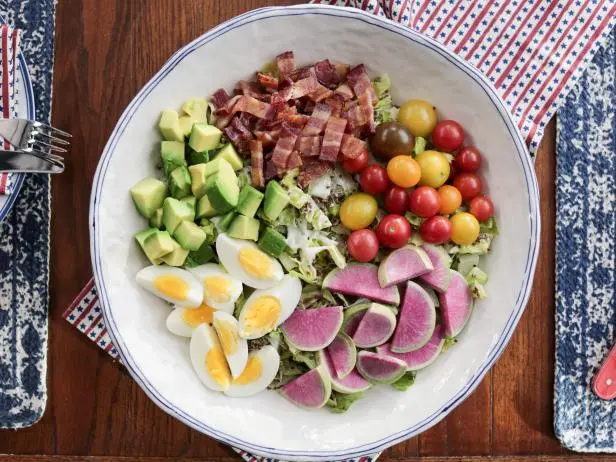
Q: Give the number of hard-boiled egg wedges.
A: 8